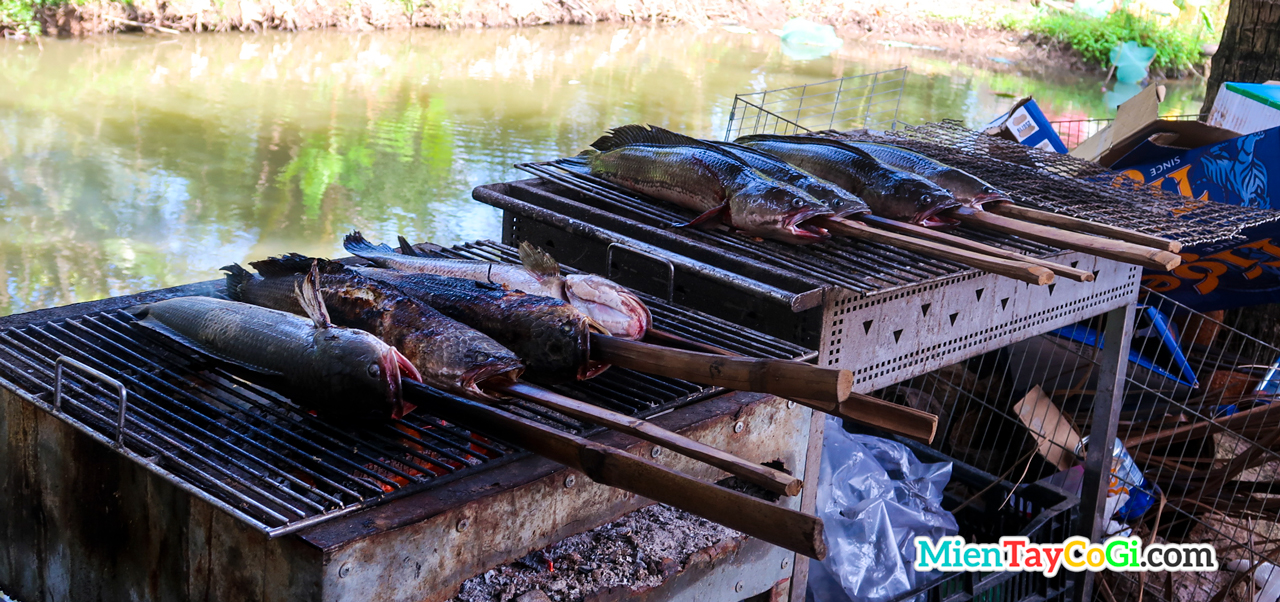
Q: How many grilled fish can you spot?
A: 8